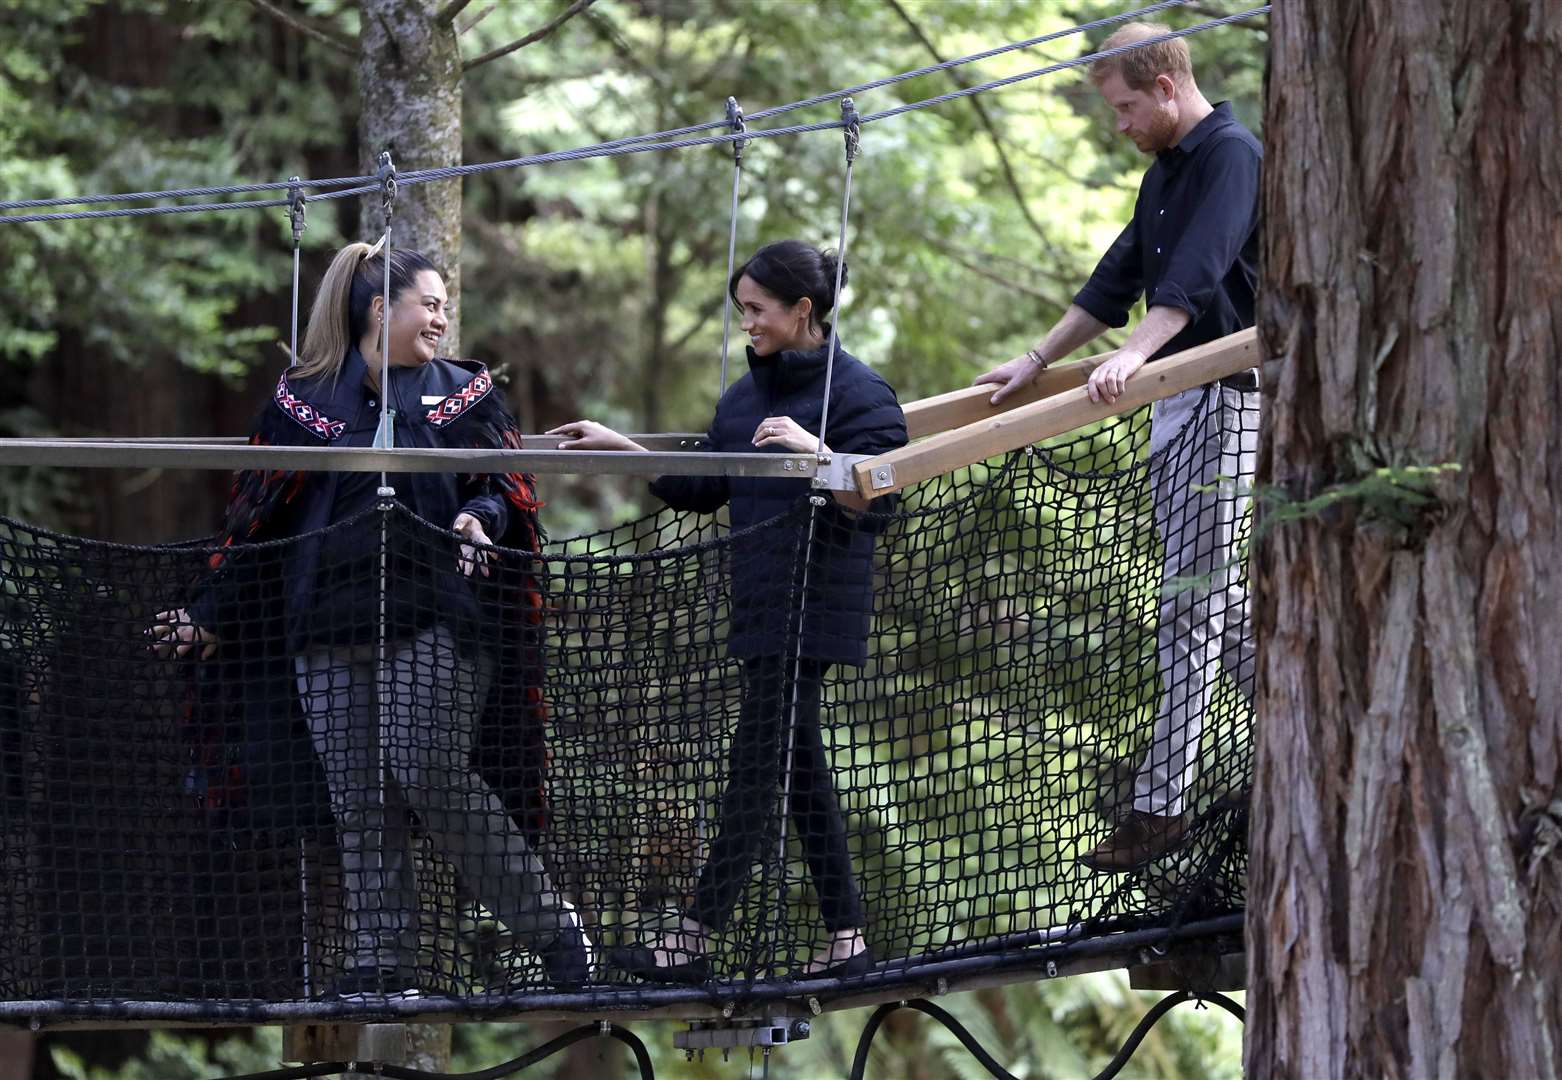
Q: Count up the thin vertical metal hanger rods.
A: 4